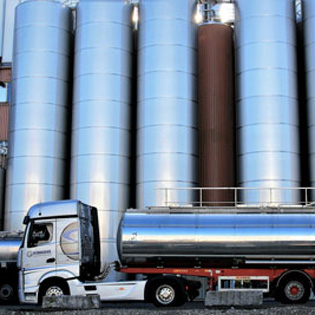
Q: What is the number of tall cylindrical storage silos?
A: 6